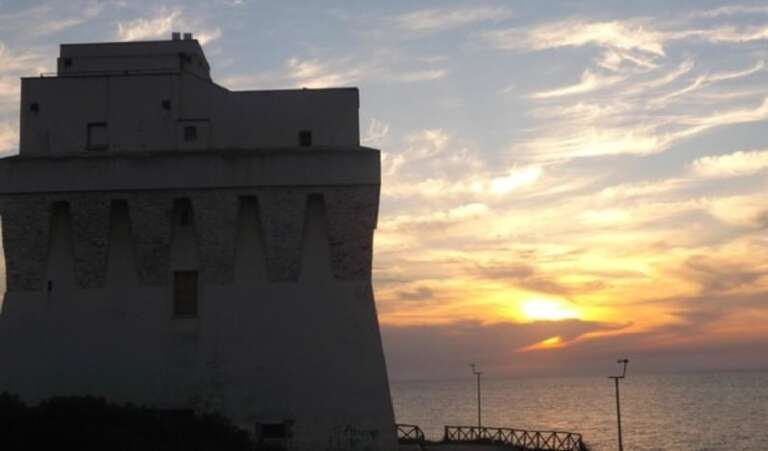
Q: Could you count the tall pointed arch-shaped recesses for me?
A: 5